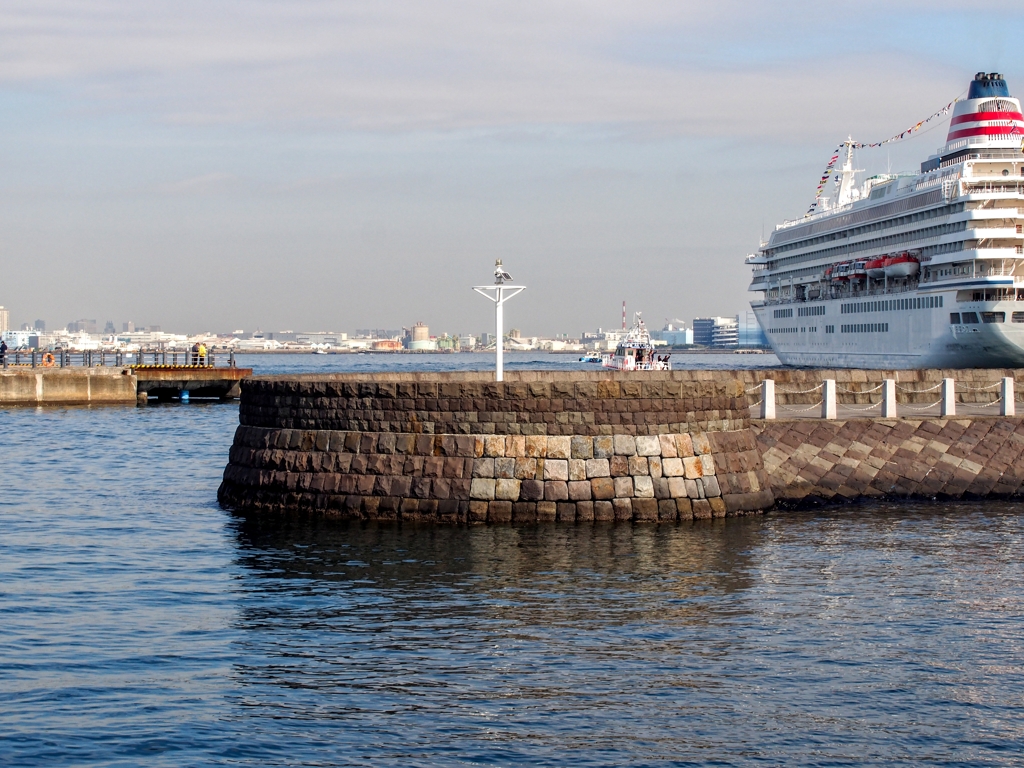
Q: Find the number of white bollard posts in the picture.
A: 5